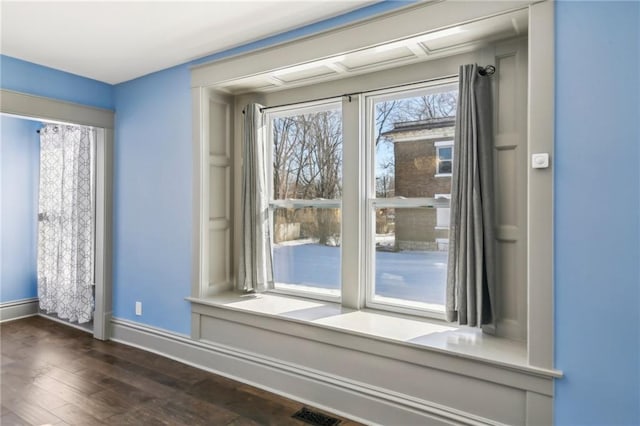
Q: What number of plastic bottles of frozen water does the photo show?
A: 0